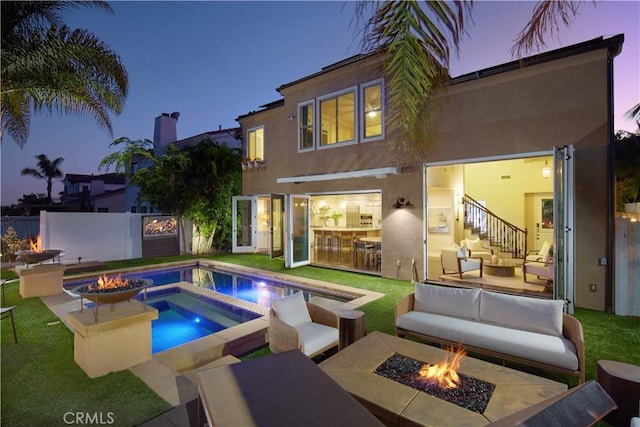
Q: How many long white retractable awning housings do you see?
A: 1